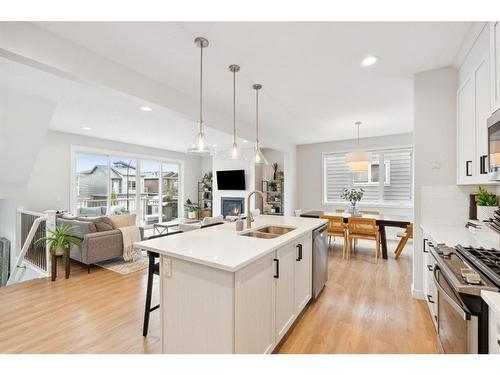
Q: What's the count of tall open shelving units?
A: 2